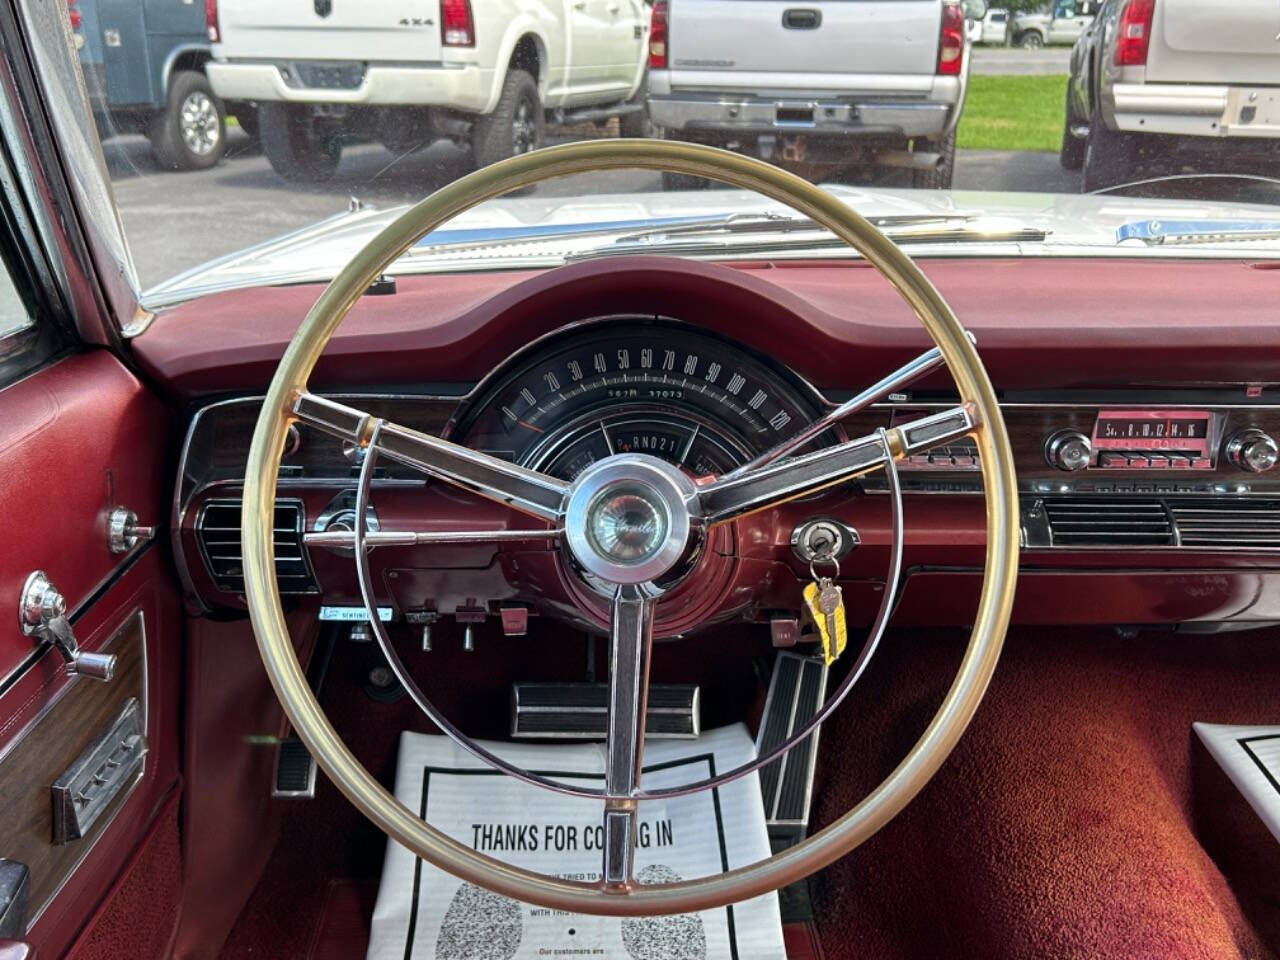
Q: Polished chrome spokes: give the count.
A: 3